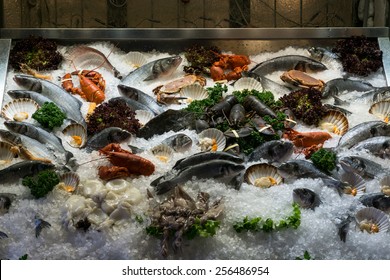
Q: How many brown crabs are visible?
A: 2